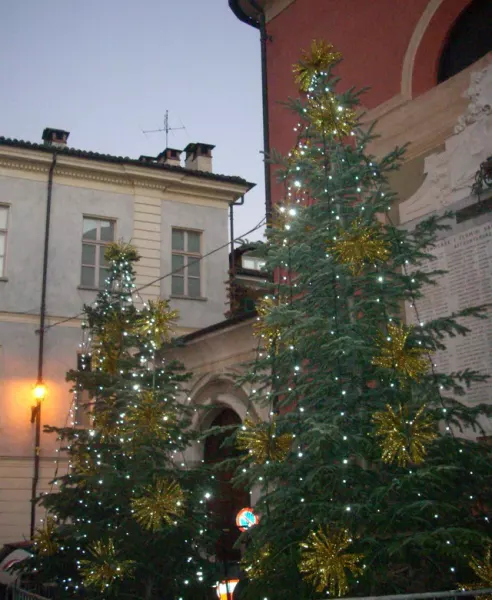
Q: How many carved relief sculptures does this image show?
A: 1